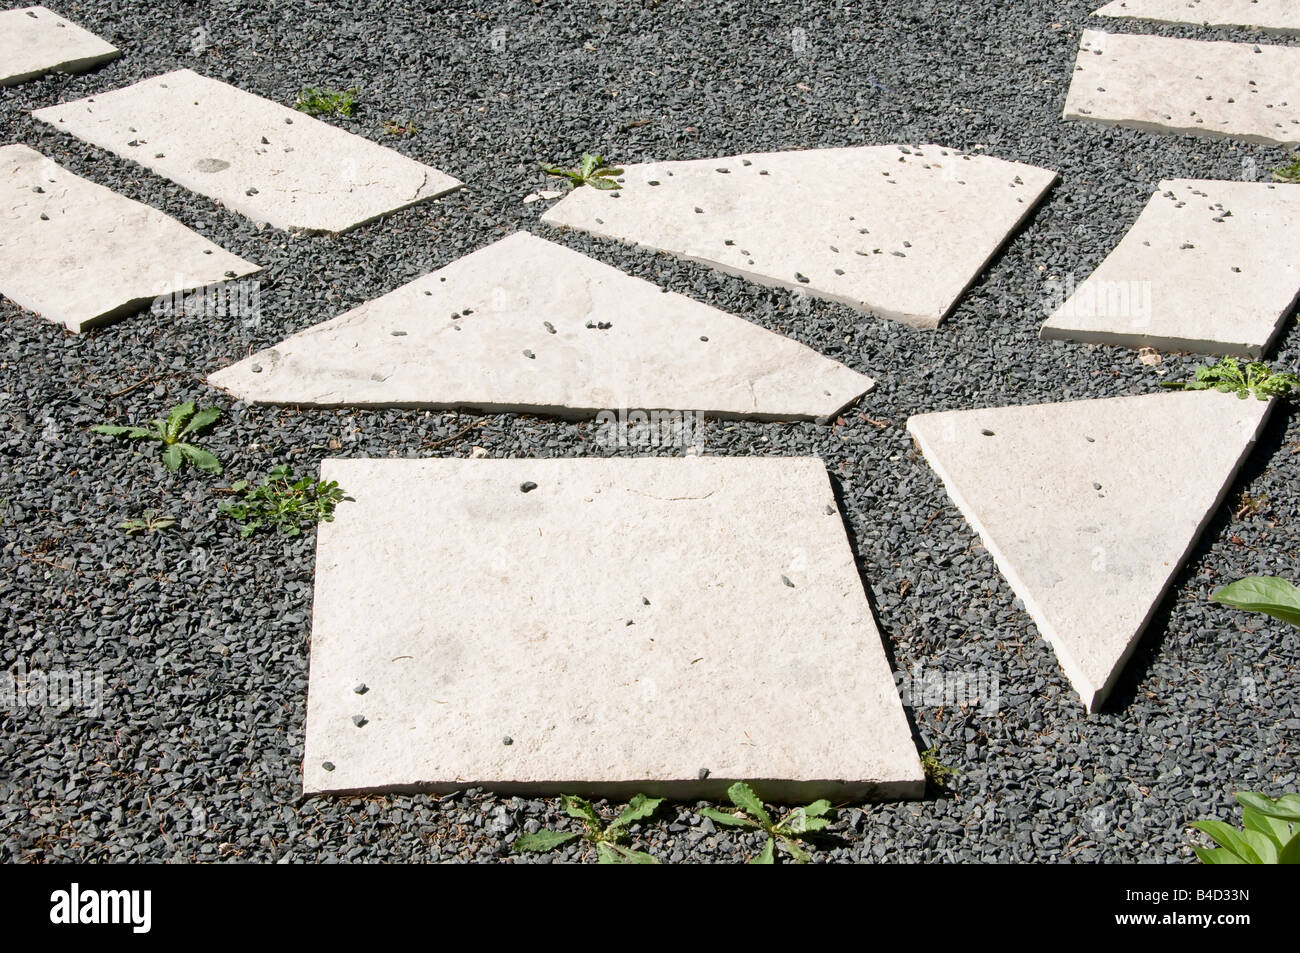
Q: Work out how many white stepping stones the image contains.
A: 10